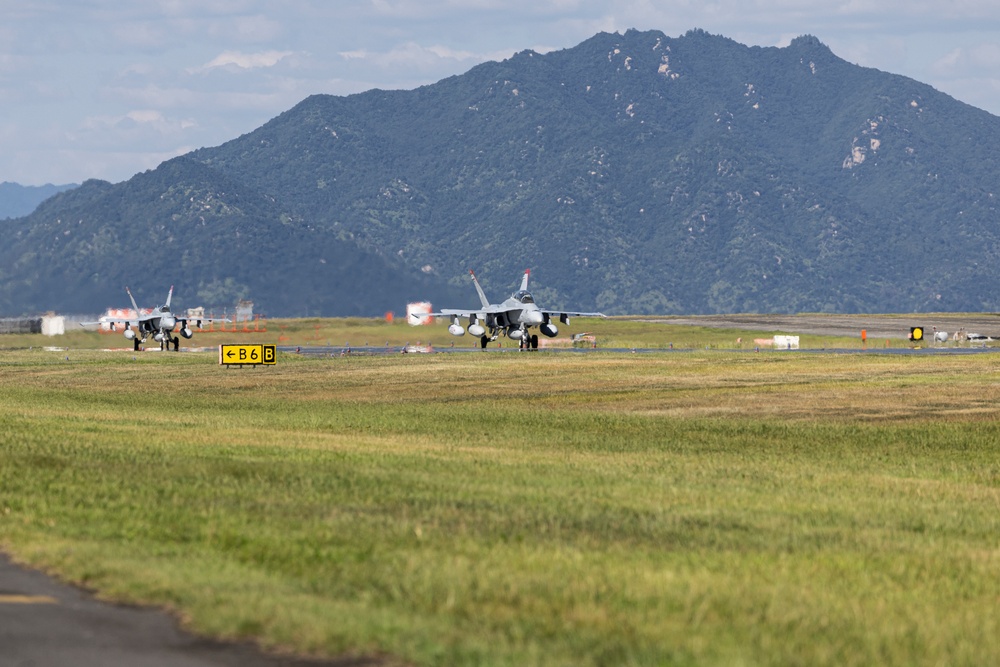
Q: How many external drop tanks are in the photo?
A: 7